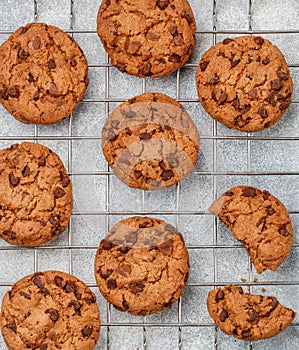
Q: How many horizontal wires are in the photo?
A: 9